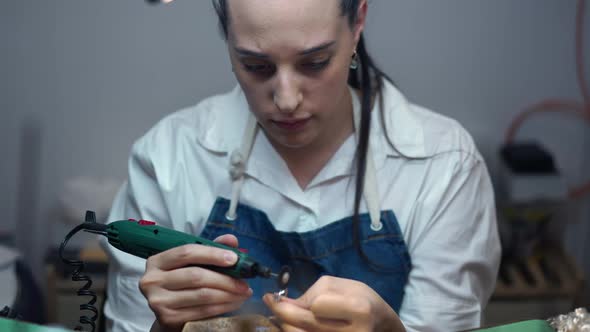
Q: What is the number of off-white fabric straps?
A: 2